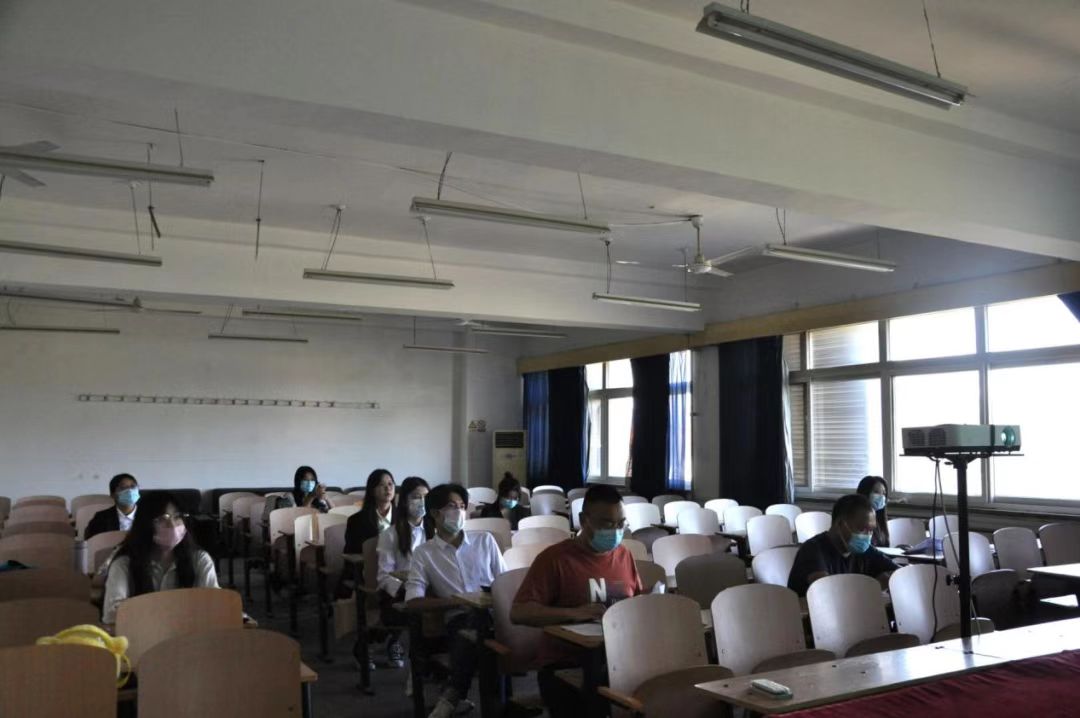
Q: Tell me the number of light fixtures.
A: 13